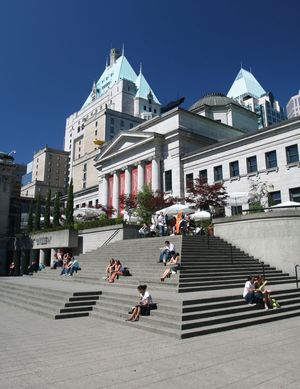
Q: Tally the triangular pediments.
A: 1